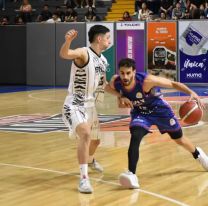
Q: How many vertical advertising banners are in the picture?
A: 4